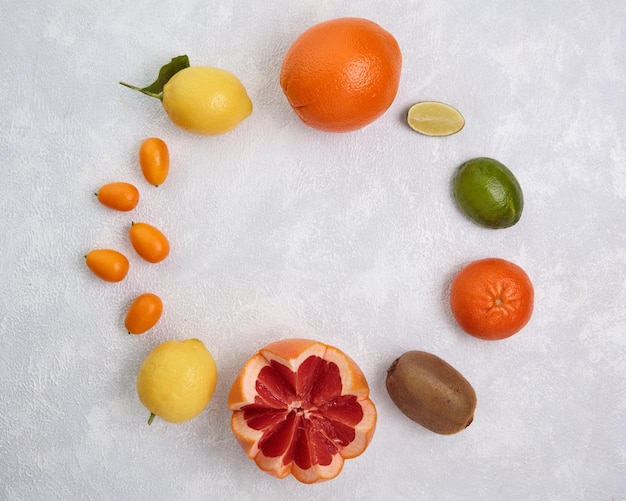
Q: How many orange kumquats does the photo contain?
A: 5